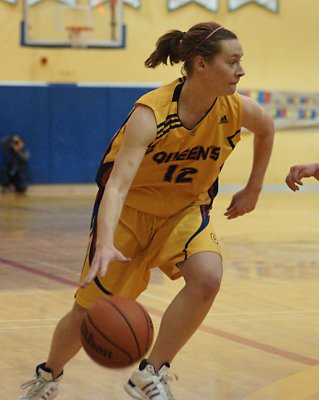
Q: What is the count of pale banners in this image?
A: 5